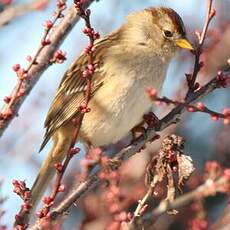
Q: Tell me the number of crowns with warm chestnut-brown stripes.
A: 1